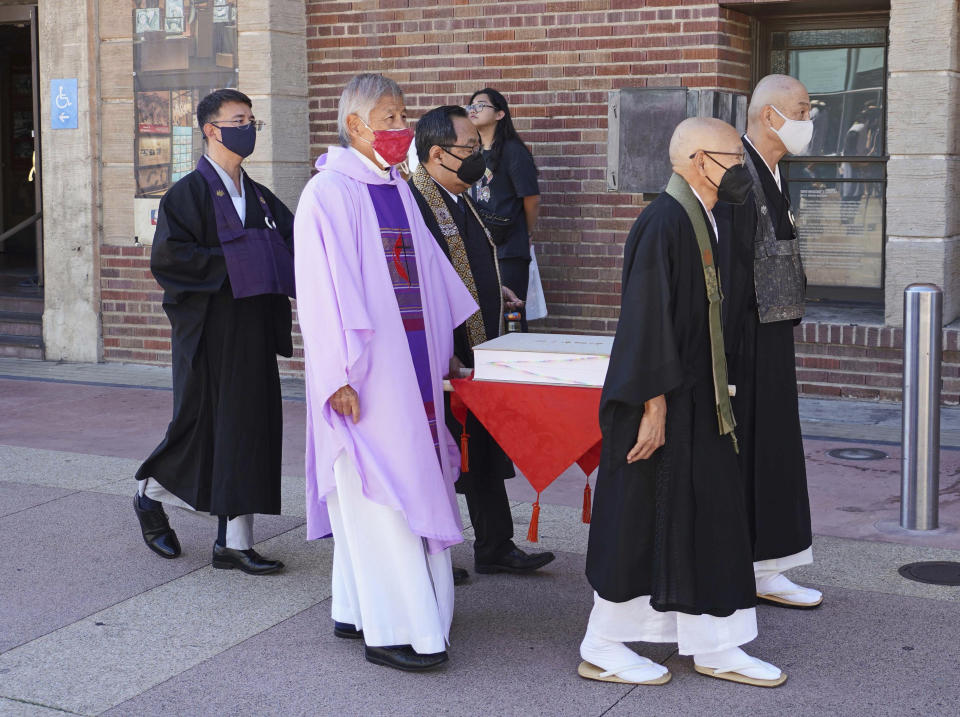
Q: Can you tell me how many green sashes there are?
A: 1